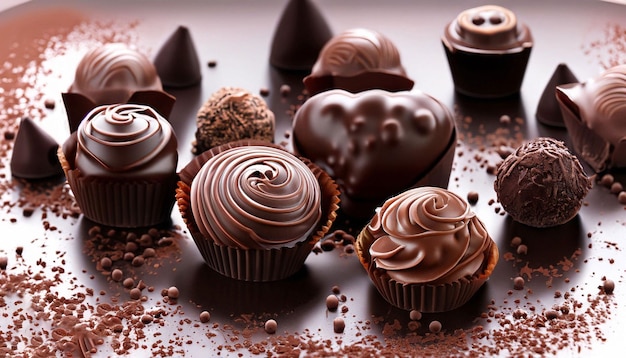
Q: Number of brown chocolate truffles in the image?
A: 2